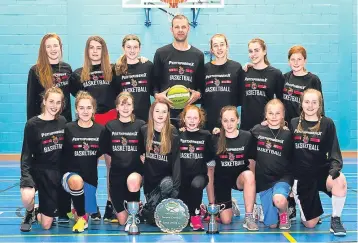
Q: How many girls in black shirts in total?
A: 14